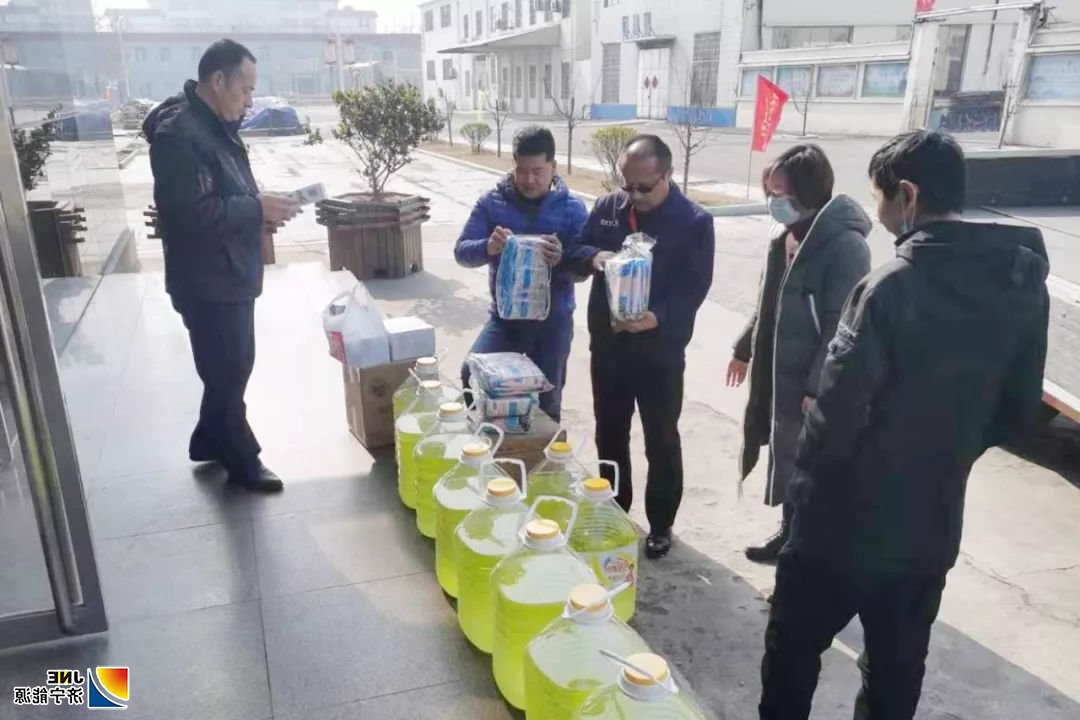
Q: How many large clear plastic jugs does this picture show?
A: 10